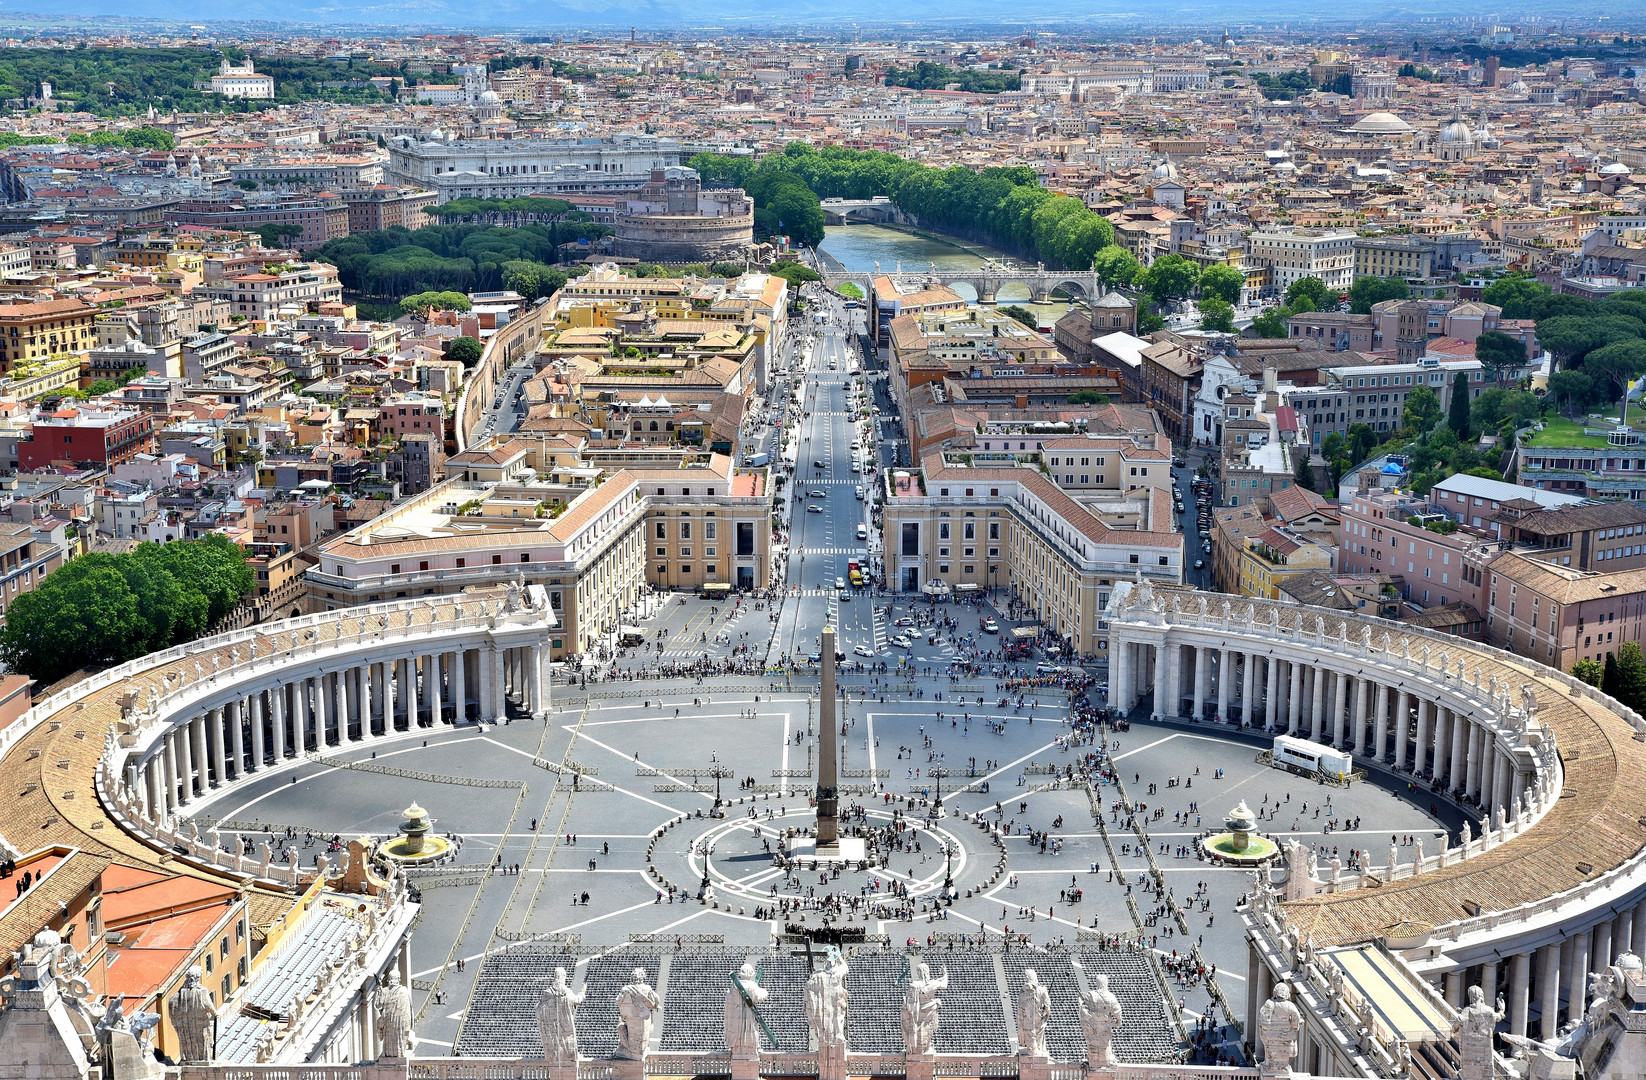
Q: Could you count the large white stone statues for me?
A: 11